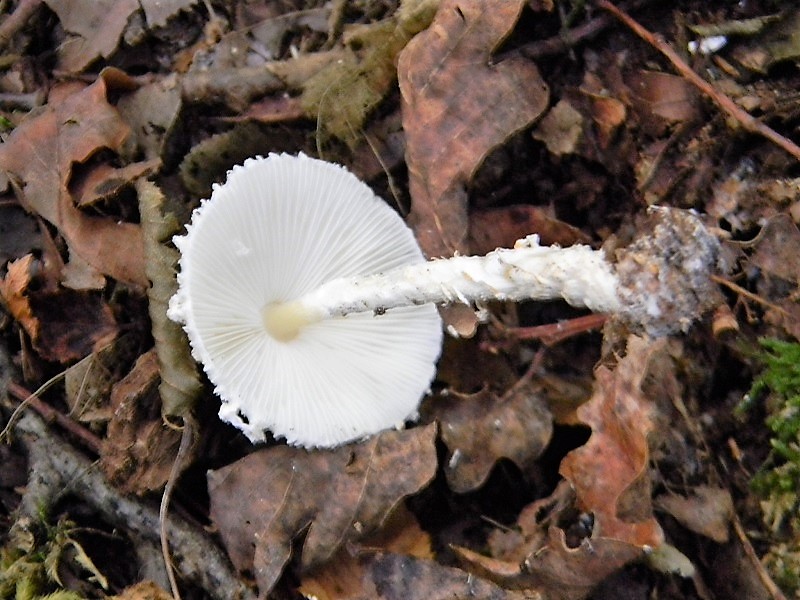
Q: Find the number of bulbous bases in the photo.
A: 1